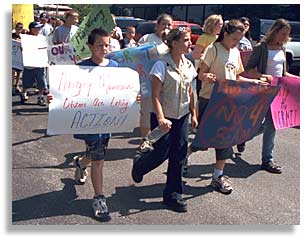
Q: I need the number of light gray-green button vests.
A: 1